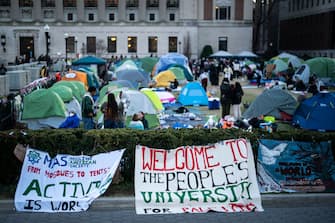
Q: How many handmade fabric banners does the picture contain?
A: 3